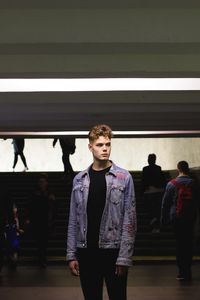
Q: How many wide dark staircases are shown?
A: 1